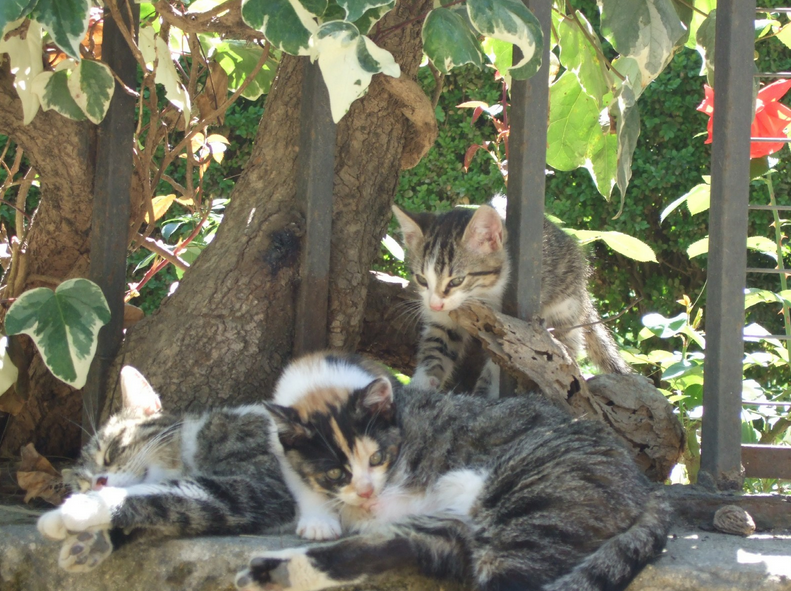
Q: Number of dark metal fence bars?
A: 4